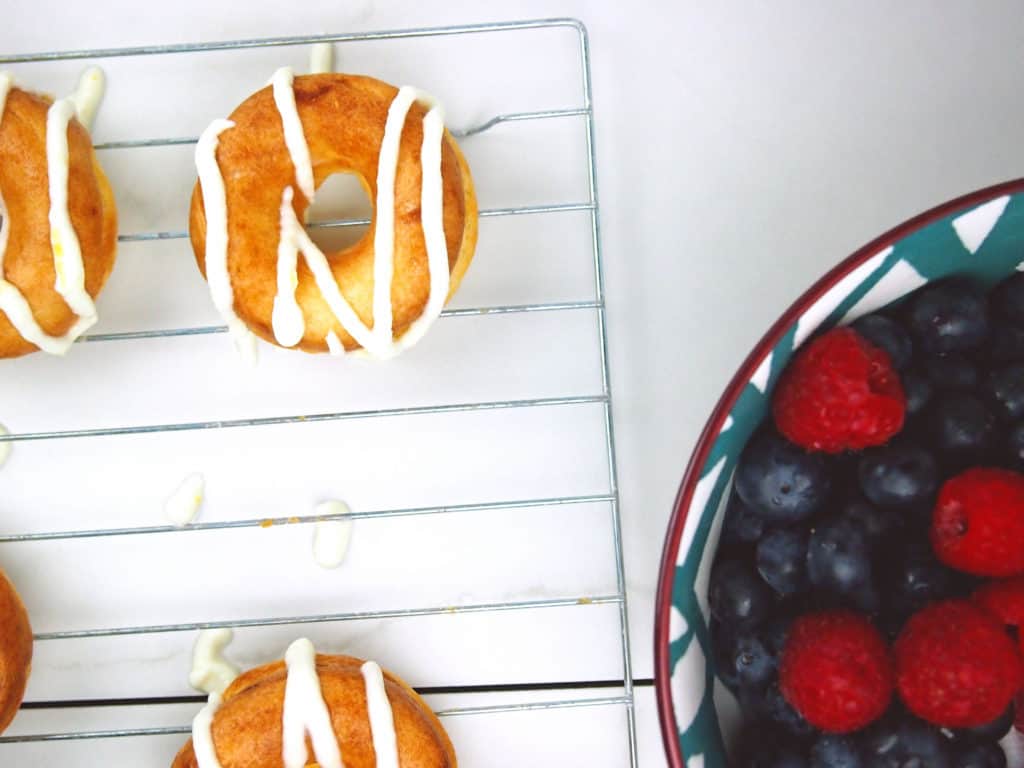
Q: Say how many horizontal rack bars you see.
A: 8